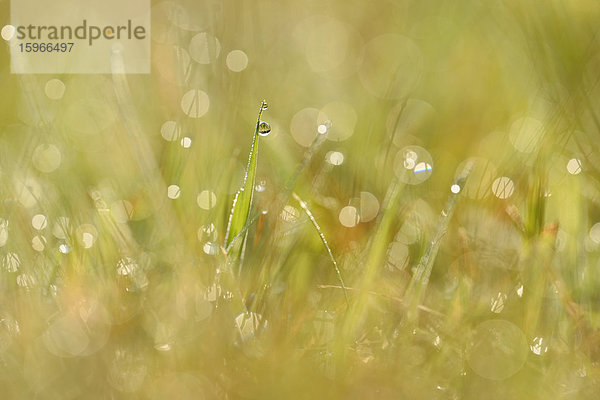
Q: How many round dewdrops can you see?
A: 2